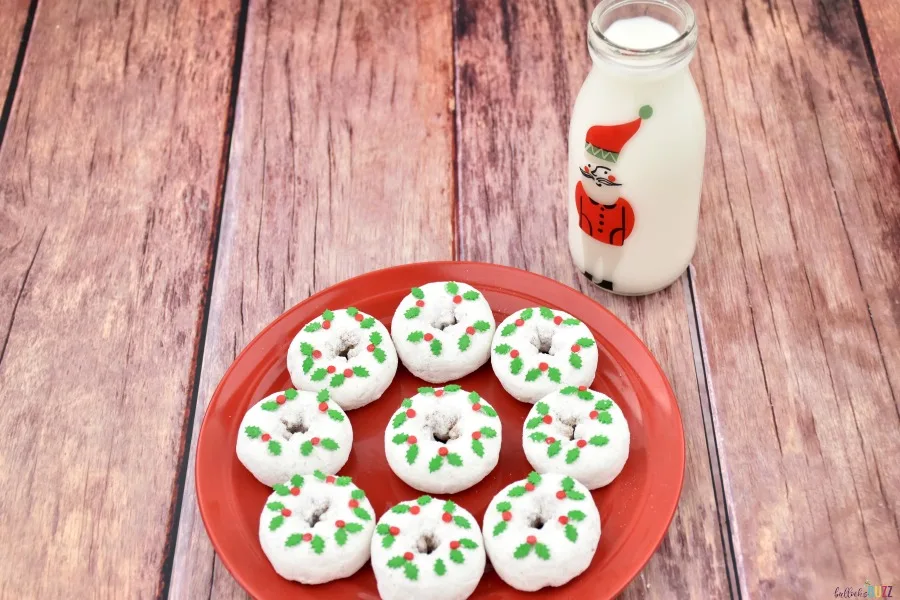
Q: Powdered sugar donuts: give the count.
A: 9